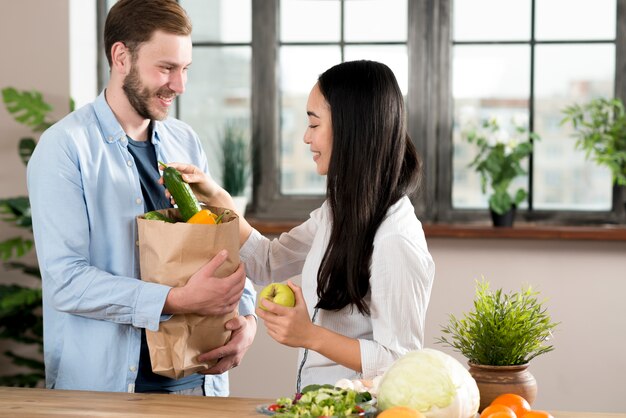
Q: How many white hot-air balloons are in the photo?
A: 0